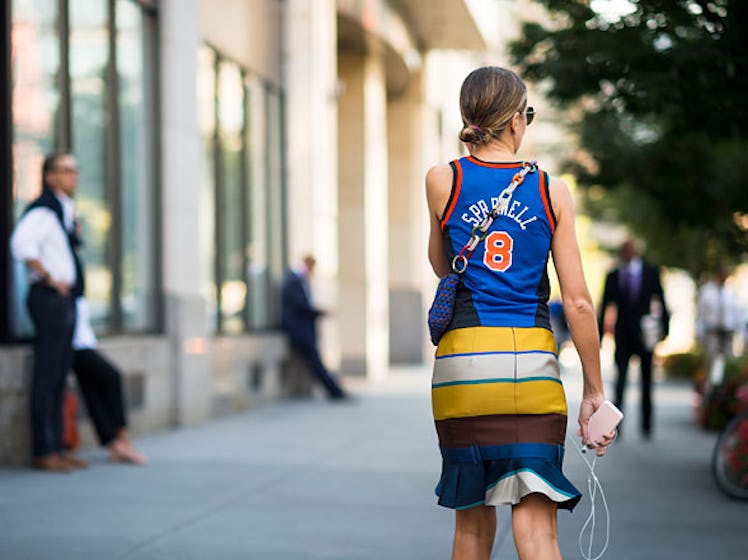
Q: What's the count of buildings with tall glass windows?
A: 1